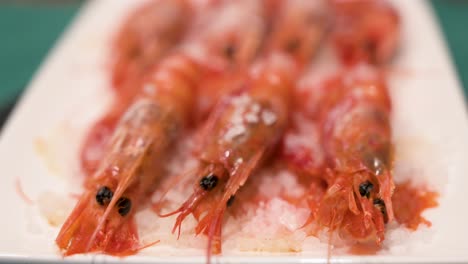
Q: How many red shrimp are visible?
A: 7